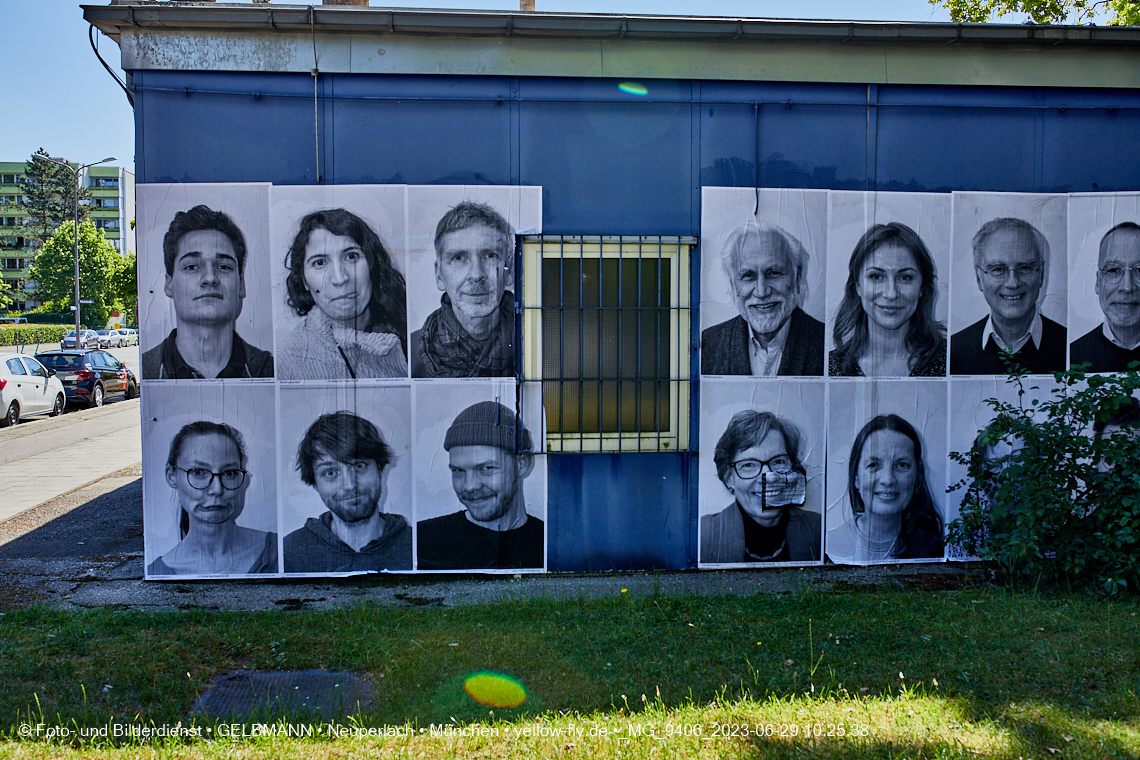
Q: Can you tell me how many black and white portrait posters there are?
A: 14